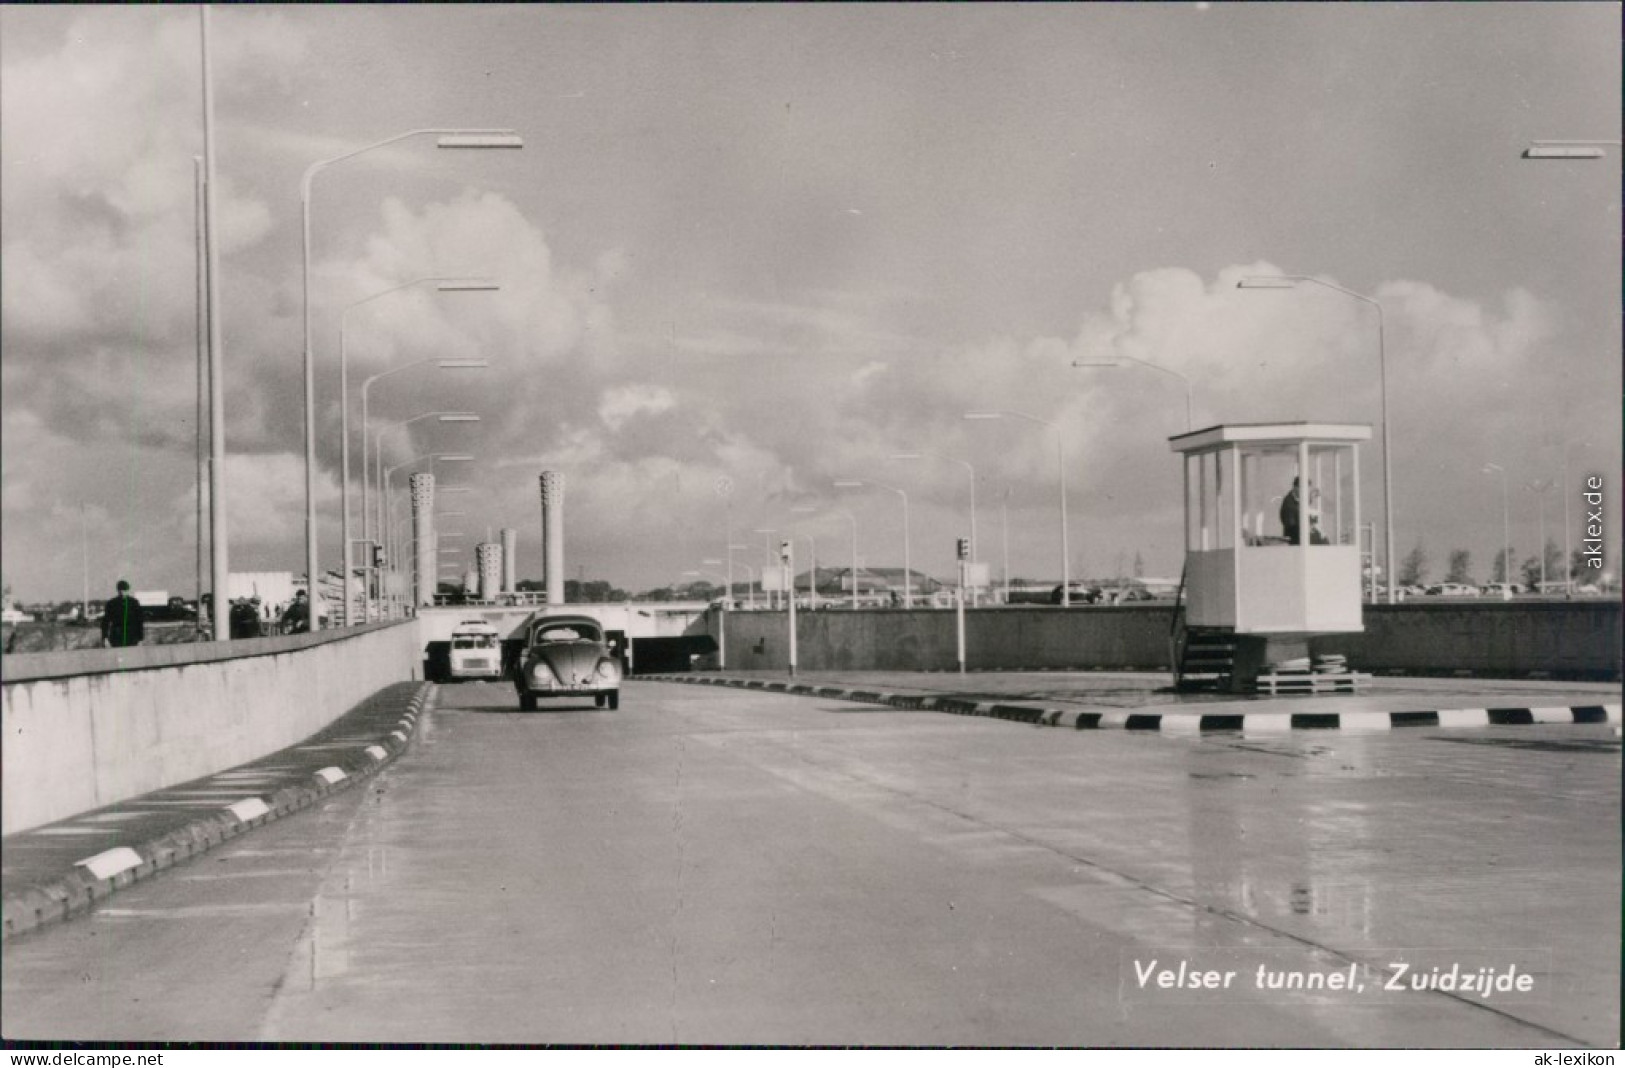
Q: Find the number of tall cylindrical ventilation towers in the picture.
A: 4